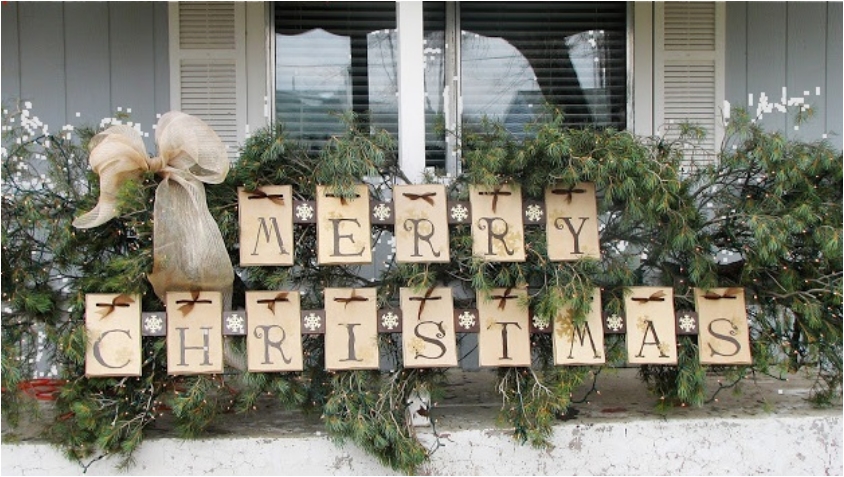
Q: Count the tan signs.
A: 14